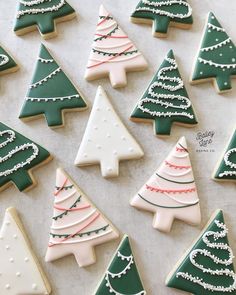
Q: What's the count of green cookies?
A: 10